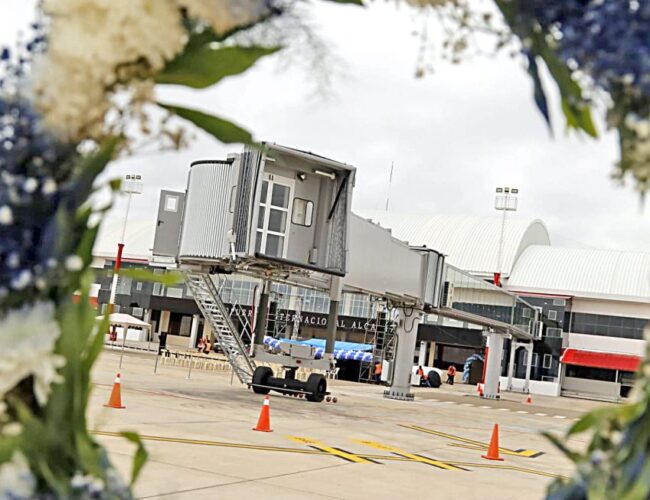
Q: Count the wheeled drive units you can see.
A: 1